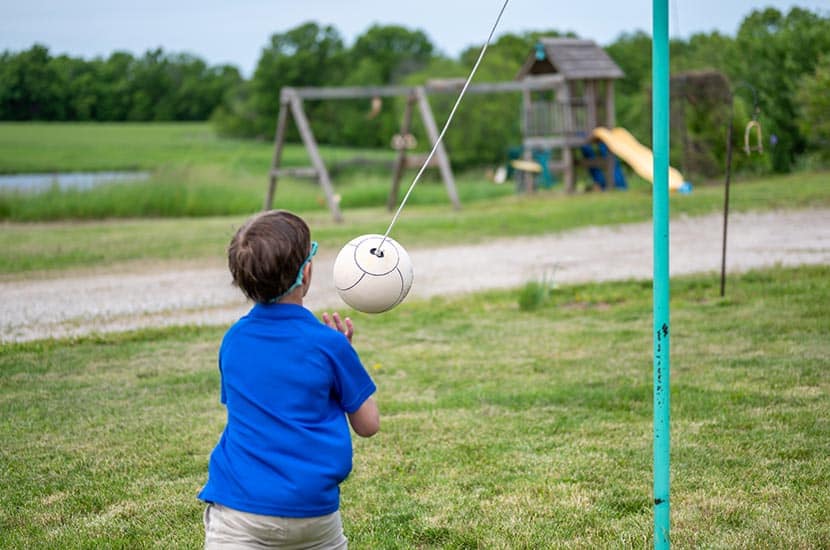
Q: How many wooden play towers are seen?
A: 1